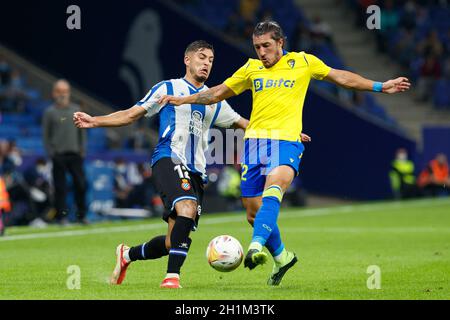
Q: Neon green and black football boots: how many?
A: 2